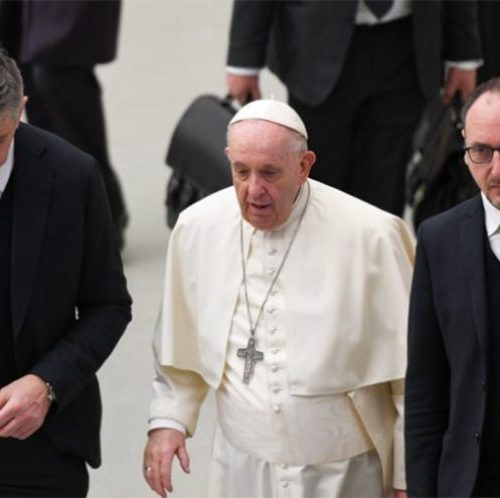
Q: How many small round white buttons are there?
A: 11